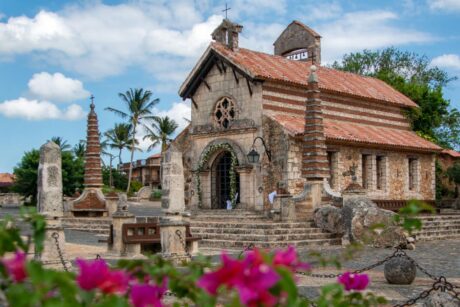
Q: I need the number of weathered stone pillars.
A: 2